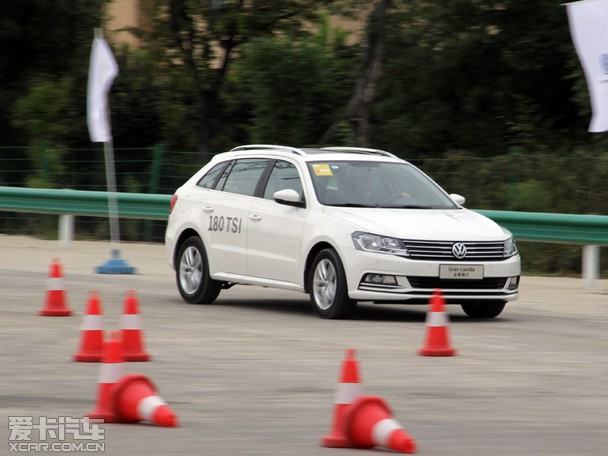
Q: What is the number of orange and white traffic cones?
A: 8